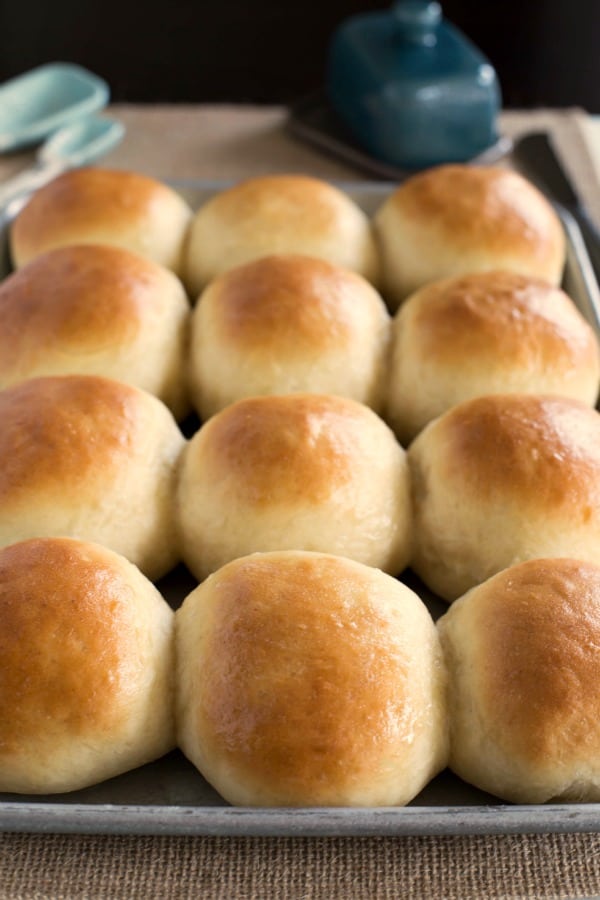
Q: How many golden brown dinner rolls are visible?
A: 12